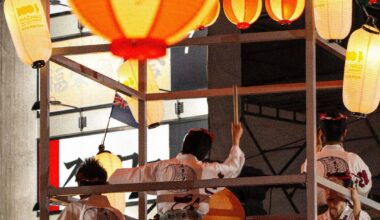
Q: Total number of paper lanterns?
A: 9